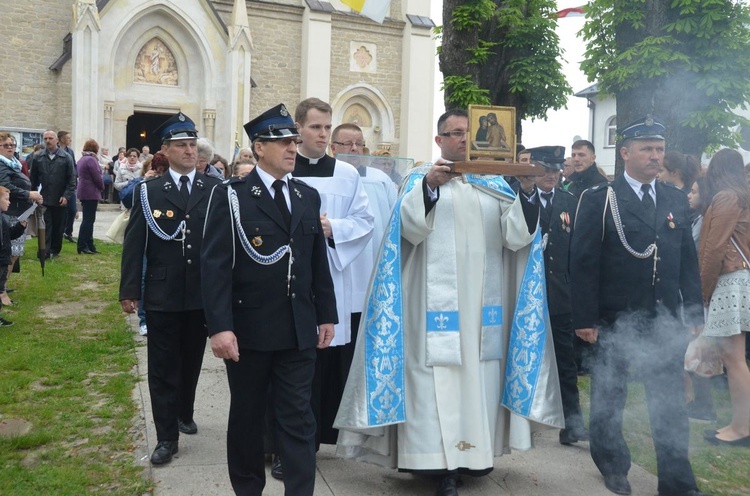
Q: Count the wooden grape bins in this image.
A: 0